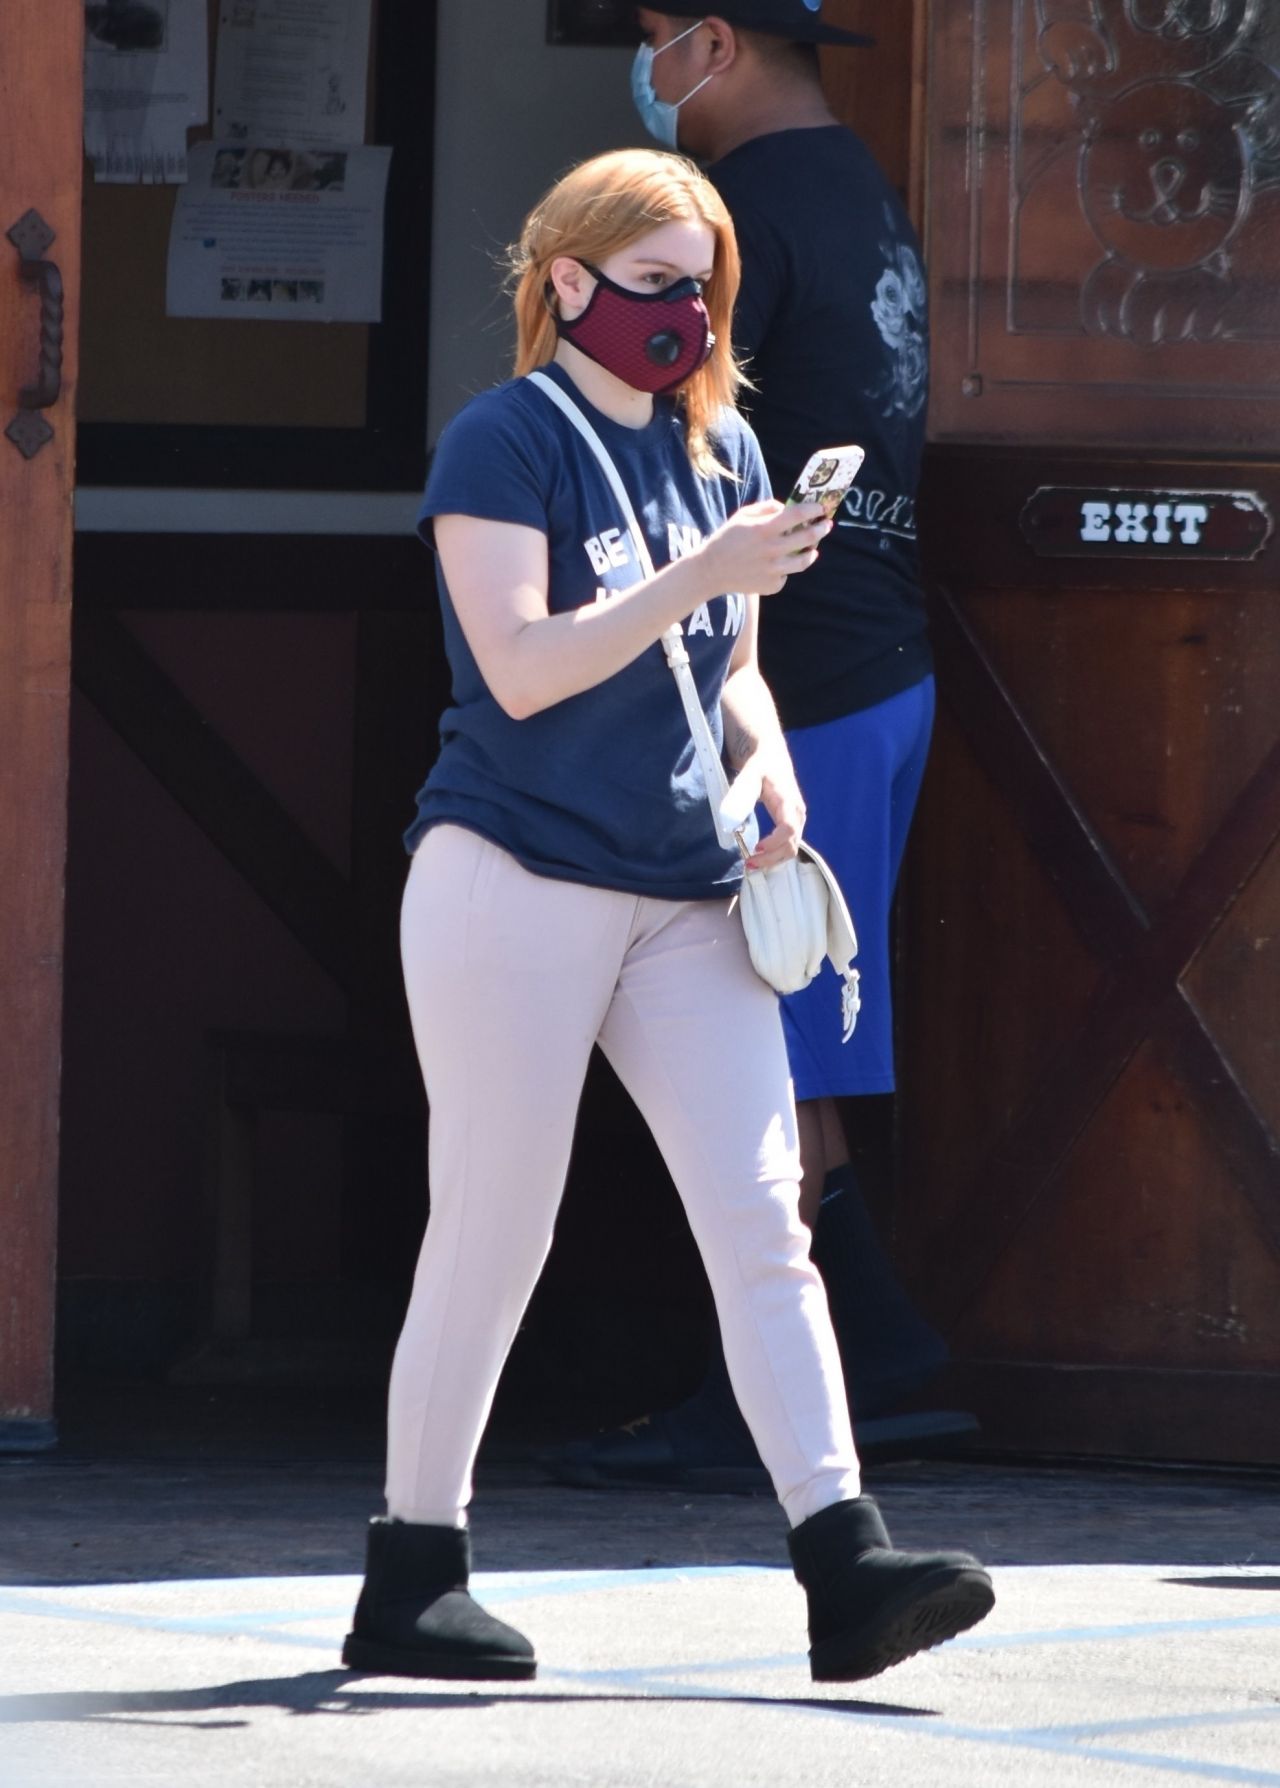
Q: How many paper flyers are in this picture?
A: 3